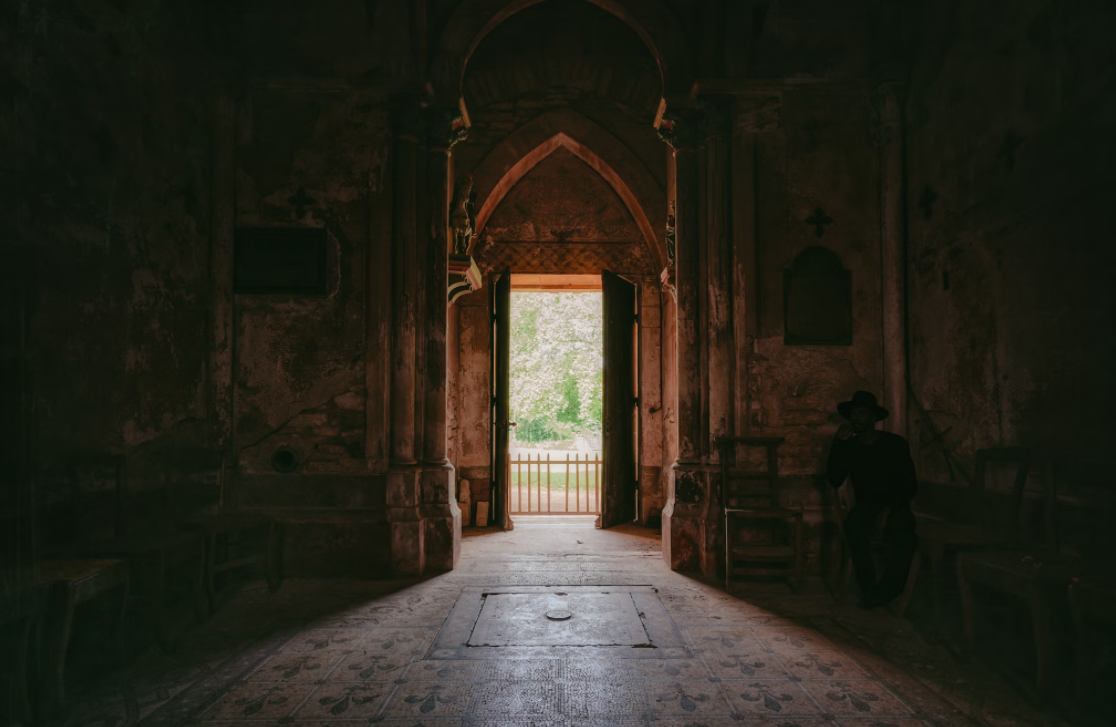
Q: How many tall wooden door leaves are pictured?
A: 2